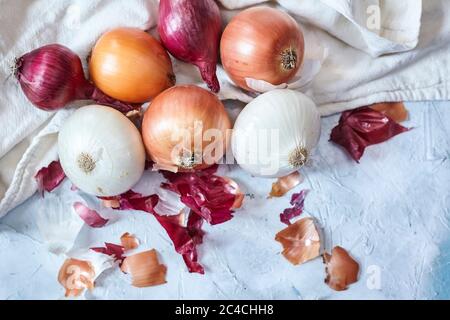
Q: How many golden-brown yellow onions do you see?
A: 3